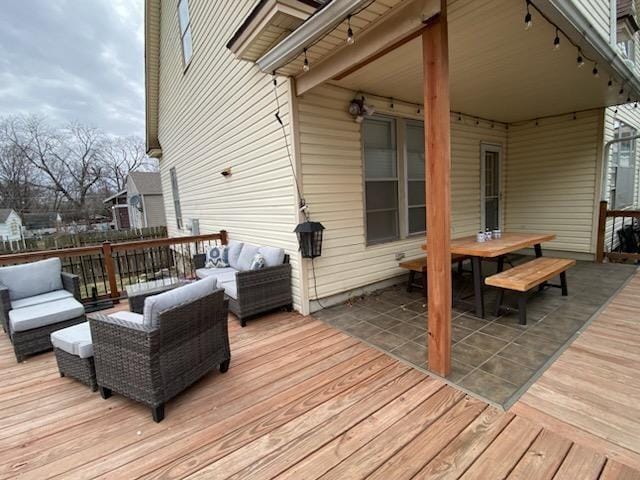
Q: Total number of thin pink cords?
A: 0